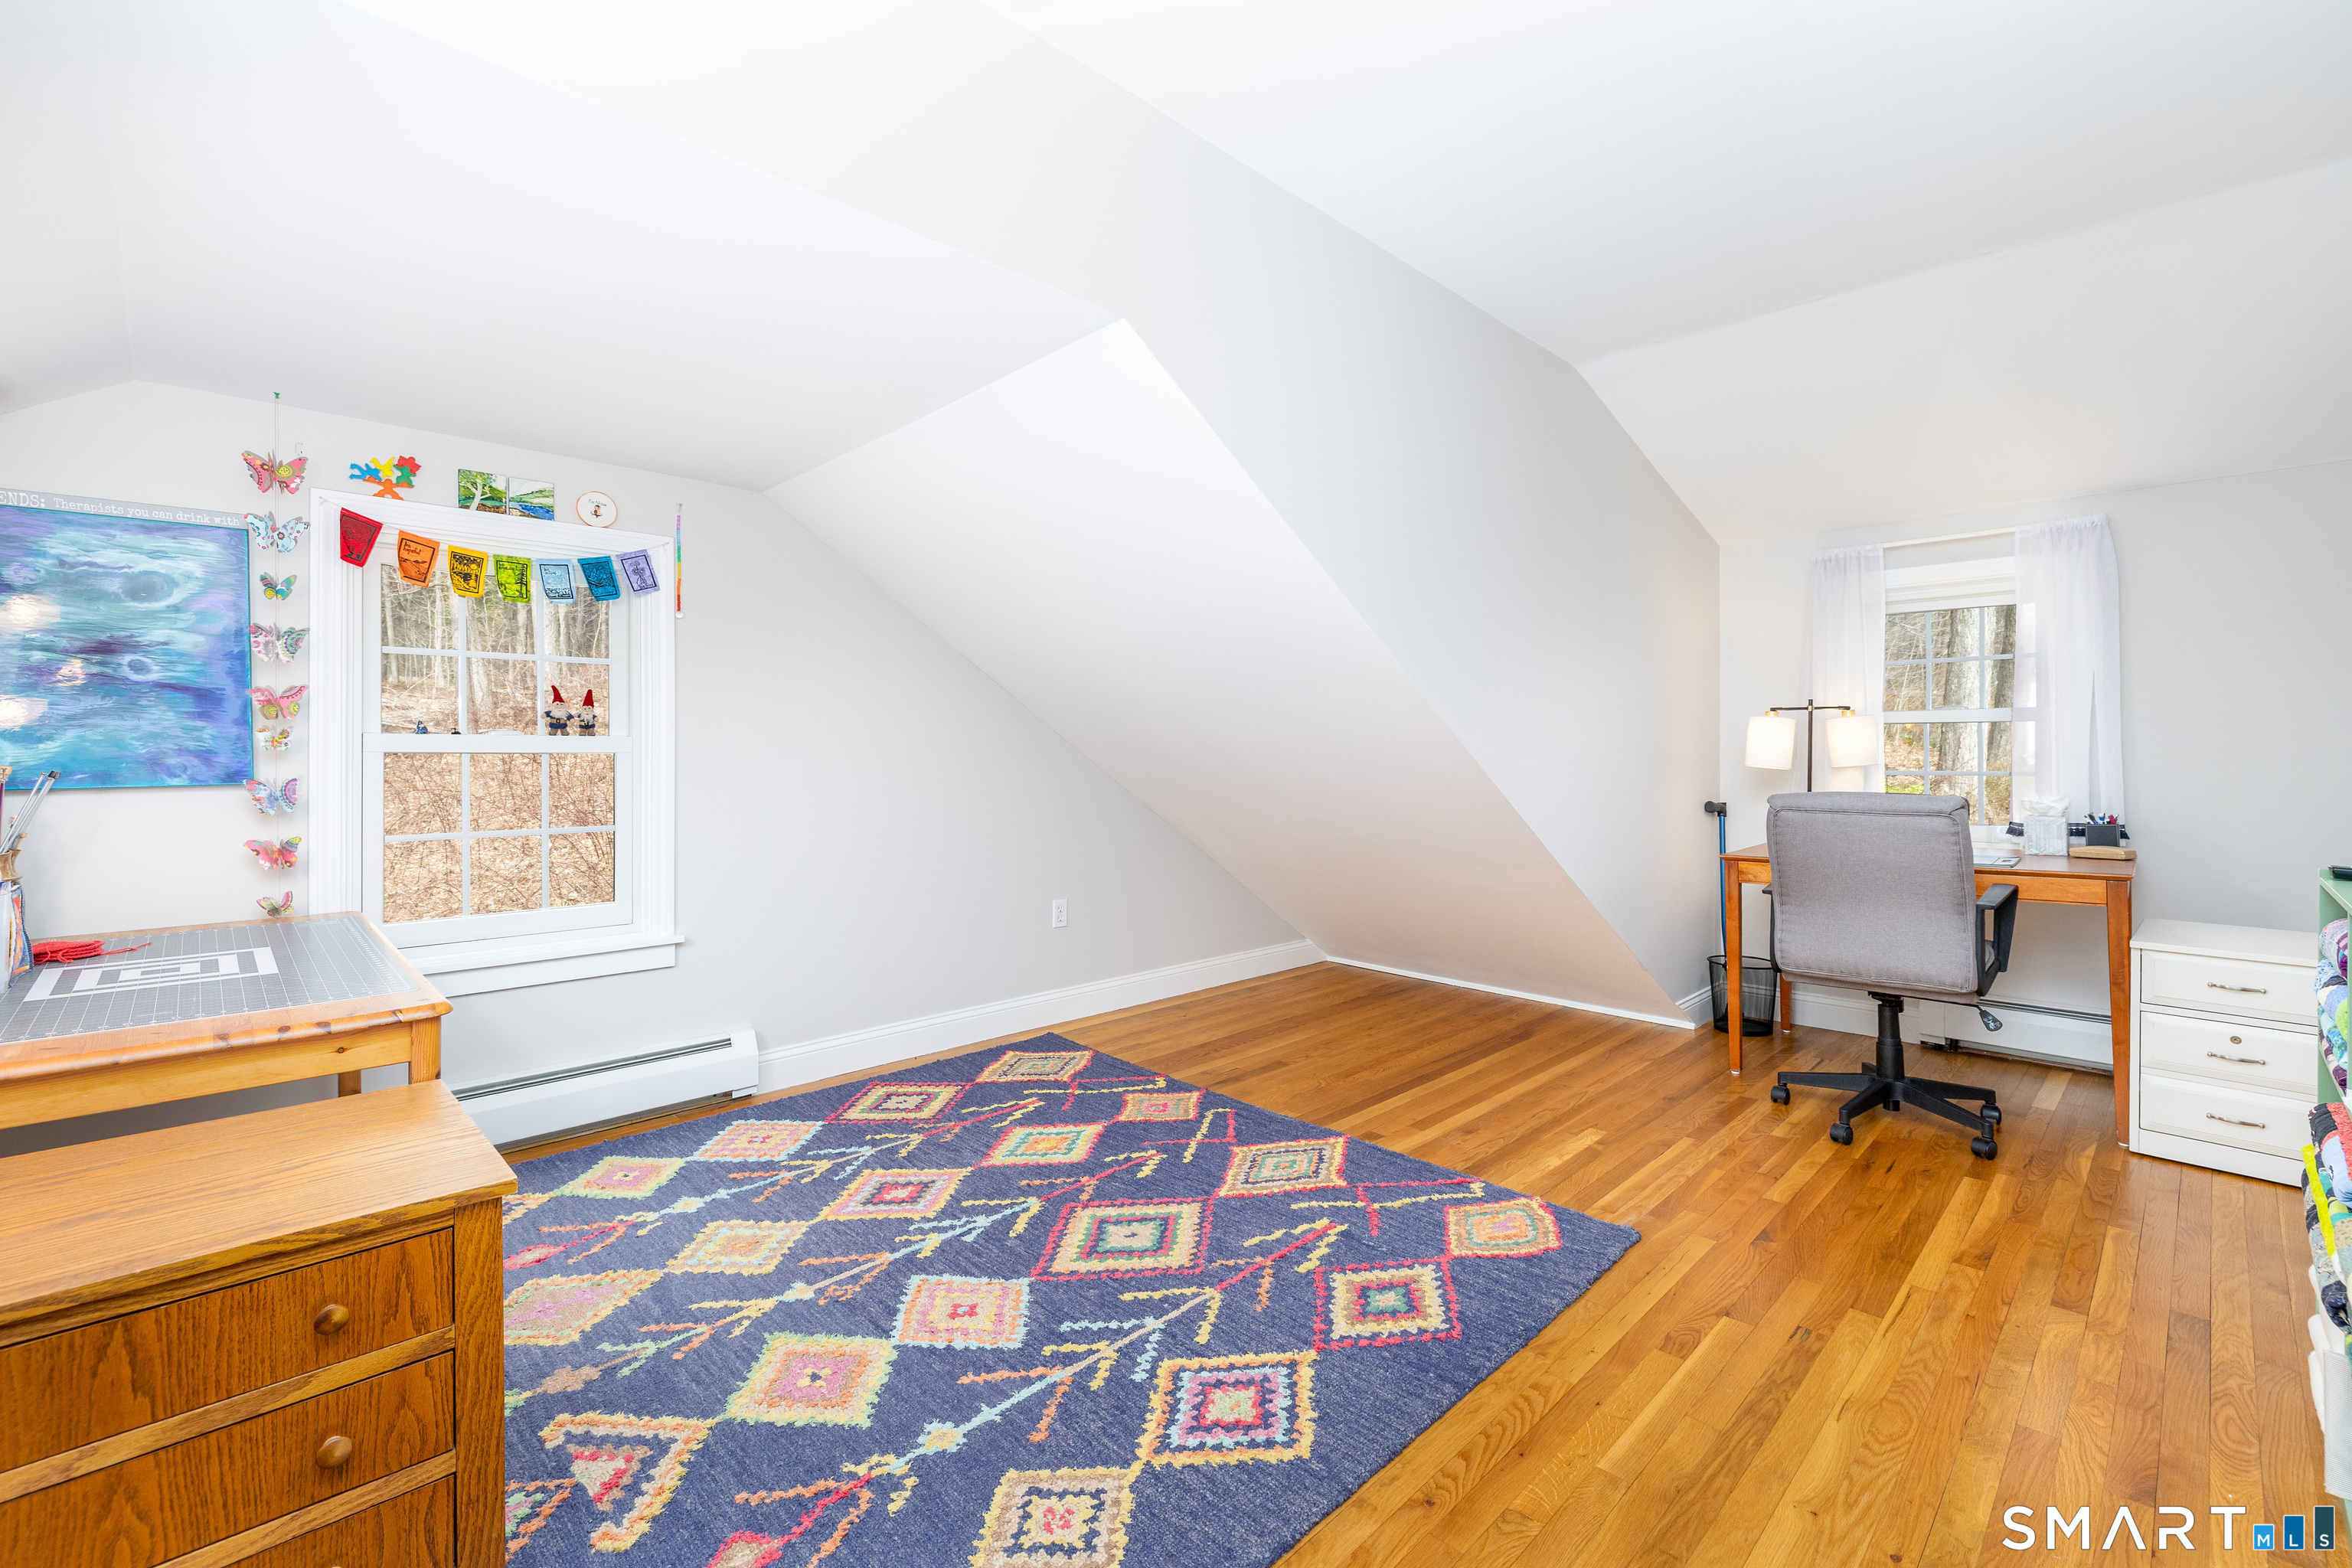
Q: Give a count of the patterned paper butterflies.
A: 9